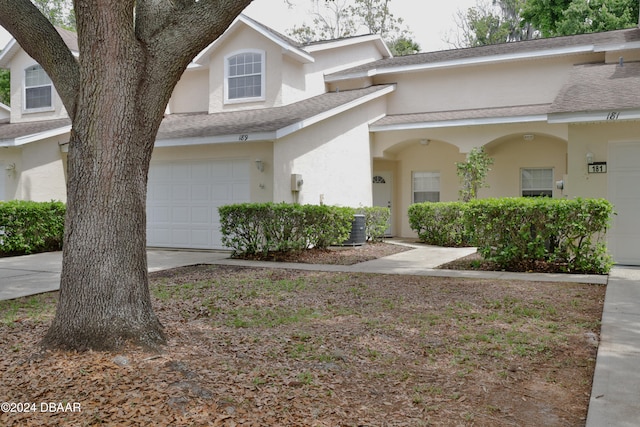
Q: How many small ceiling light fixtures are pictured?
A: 2